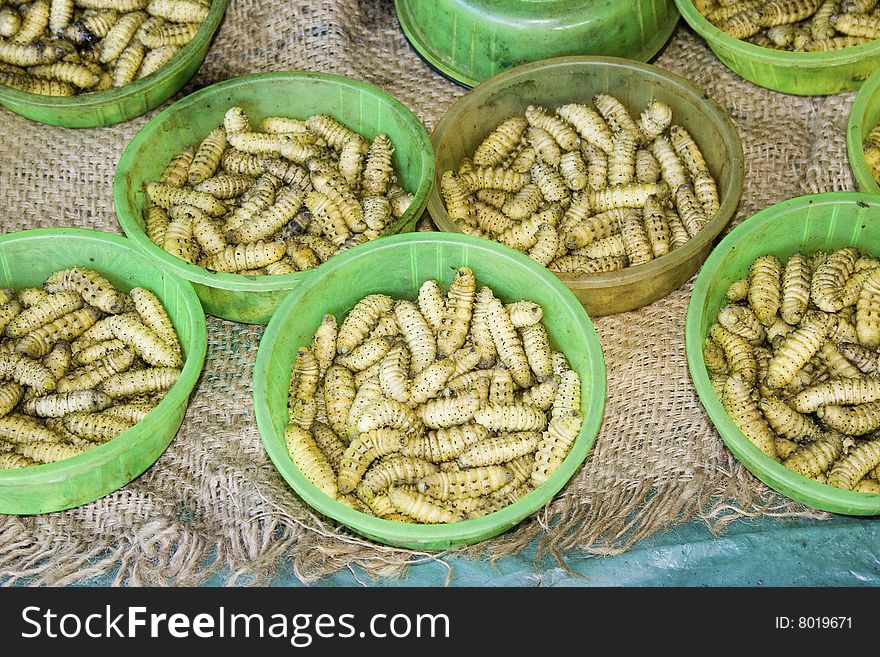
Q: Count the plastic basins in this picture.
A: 9